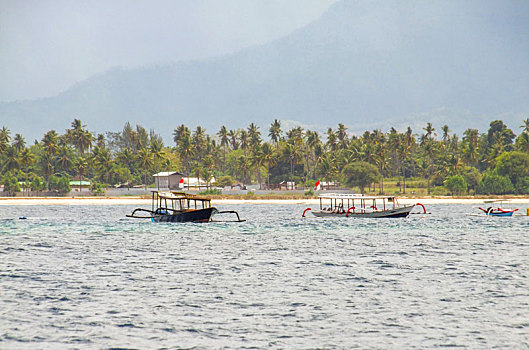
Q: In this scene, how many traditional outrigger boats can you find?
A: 3